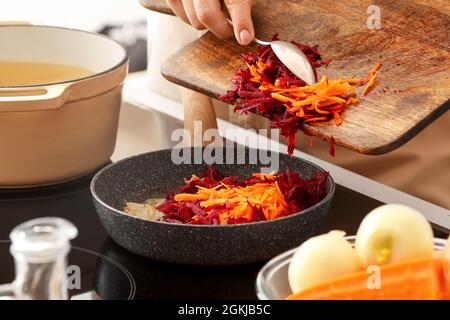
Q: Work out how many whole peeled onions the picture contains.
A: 2